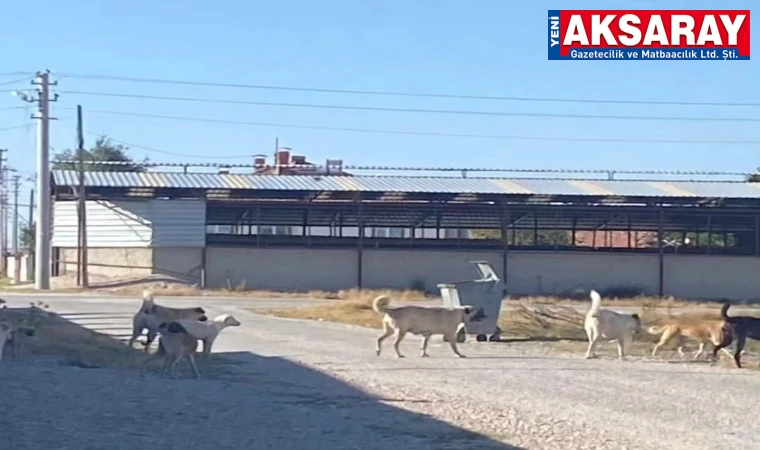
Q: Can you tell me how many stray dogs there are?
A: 8